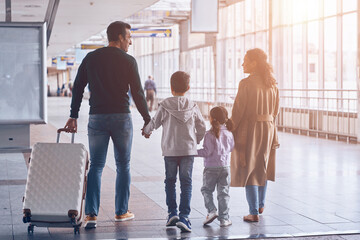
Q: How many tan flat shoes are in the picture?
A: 2